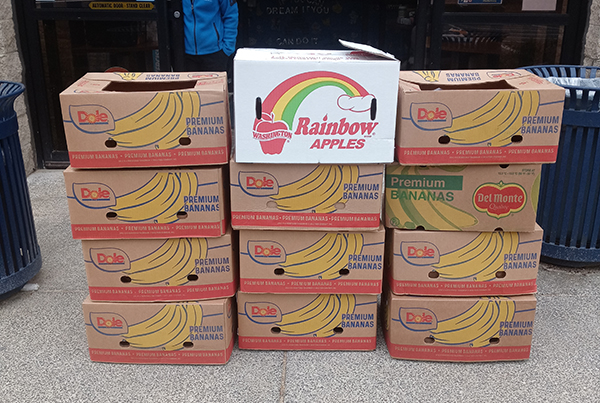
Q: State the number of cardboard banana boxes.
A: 11